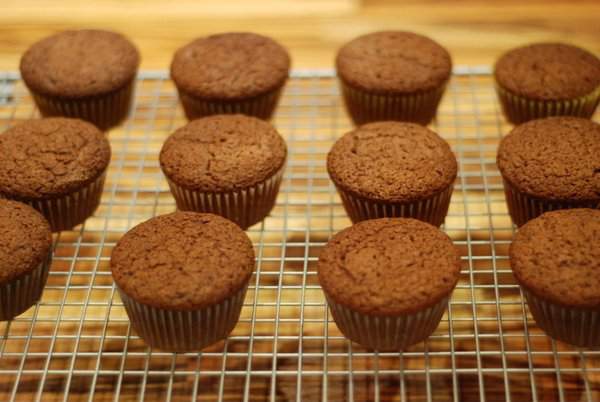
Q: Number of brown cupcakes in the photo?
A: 12